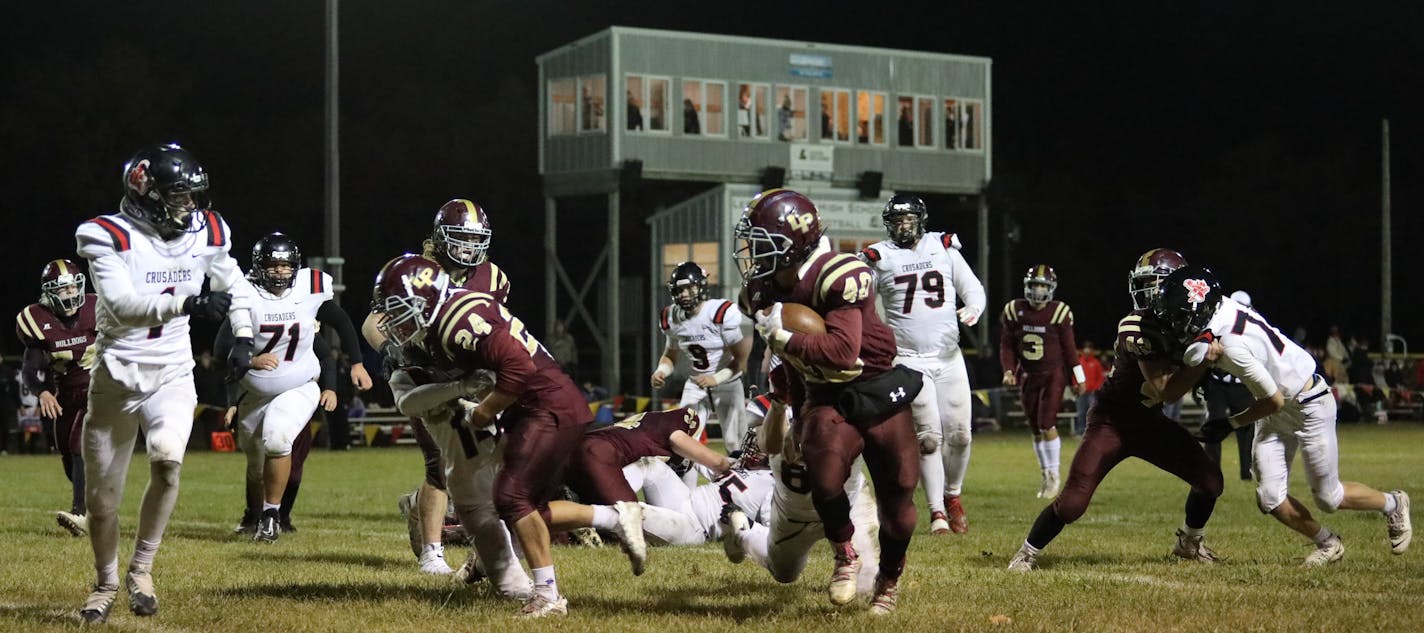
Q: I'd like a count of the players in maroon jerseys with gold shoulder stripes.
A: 7